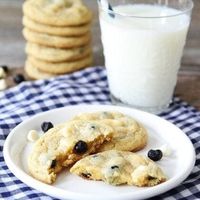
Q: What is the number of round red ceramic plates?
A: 0